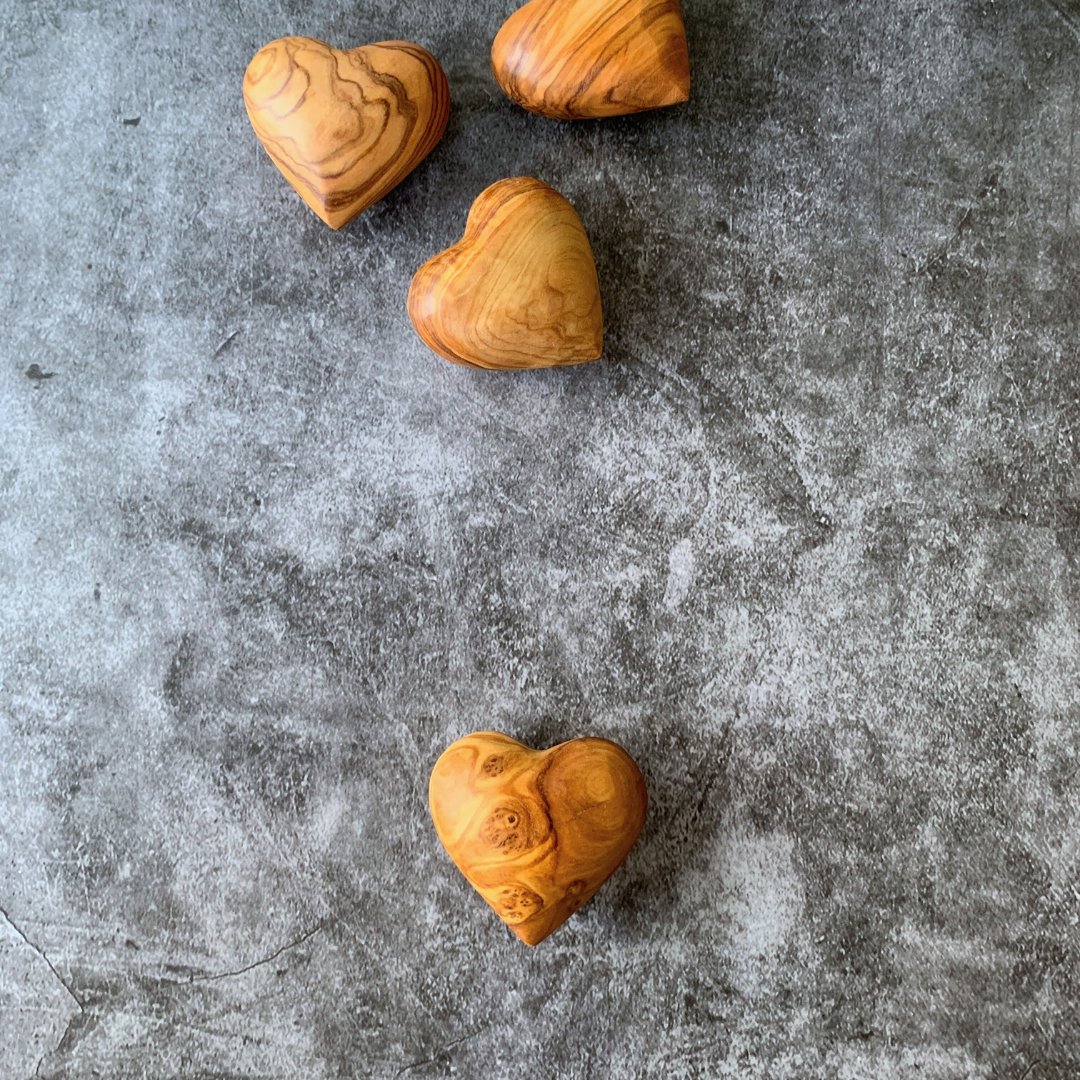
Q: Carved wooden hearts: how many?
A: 4